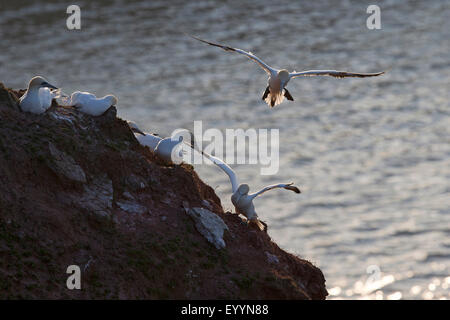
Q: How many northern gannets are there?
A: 6